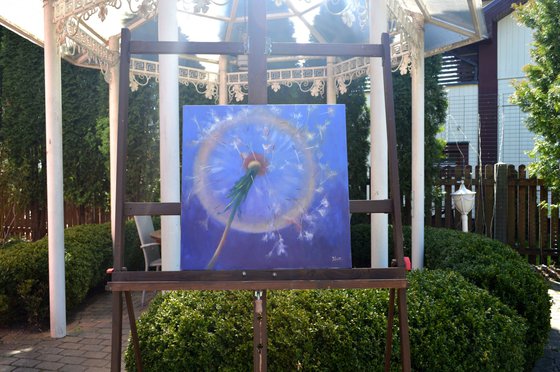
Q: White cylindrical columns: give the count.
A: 7